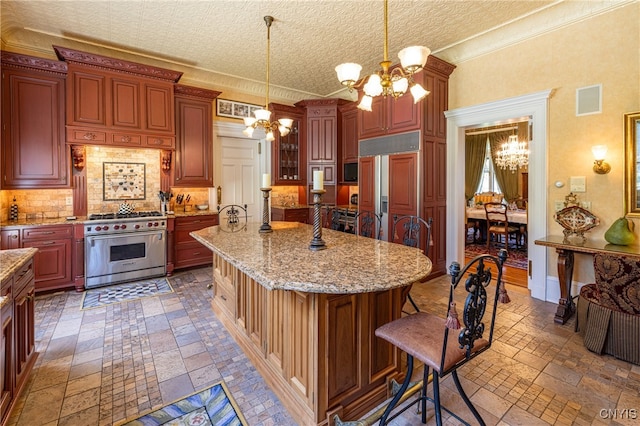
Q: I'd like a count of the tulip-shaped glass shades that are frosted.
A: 13